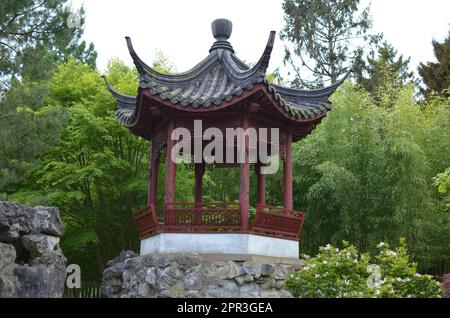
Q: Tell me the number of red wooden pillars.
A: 6